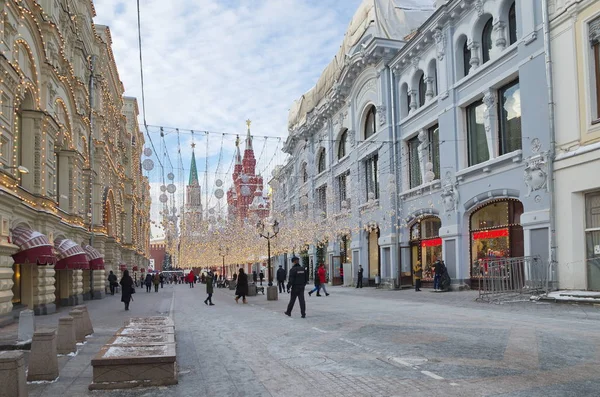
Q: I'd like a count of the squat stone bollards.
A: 6